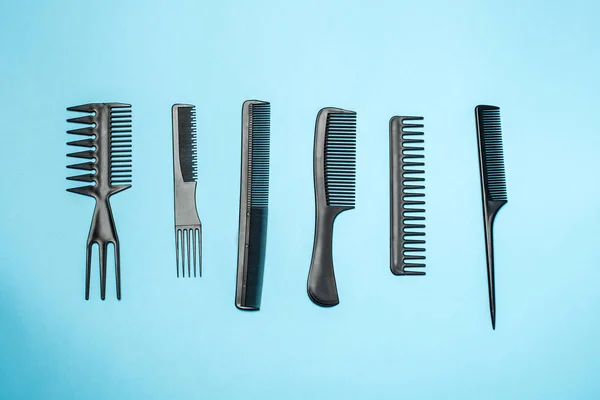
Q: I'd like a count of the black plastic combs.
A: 6